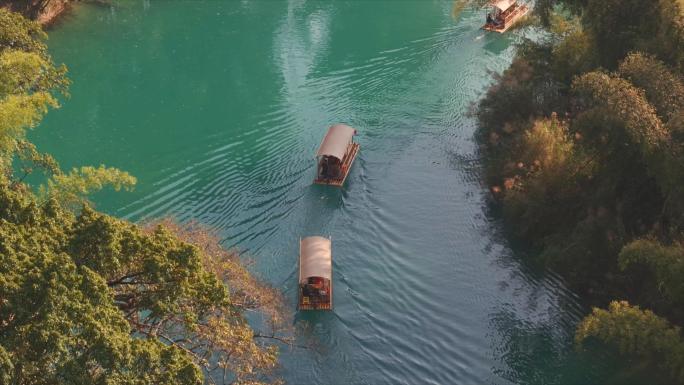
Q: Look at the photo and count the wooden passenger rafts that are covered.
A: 3